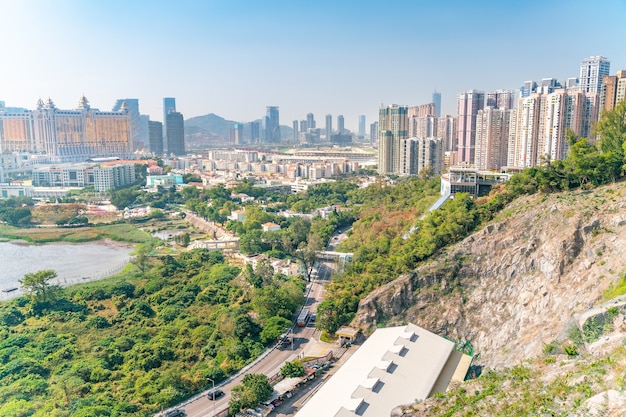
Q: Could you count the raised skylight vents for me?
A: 5